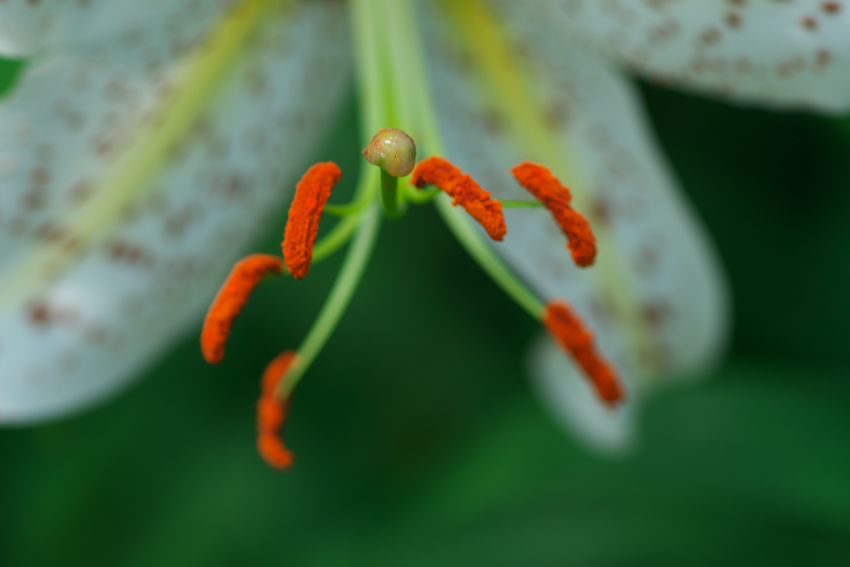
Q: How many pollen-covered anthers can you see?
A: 6